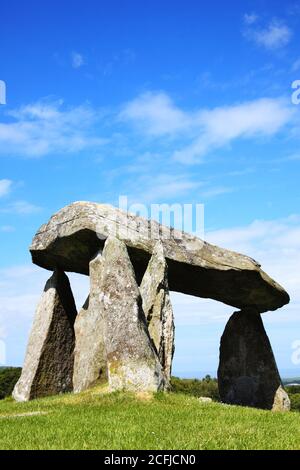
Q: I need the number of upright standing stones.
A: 5